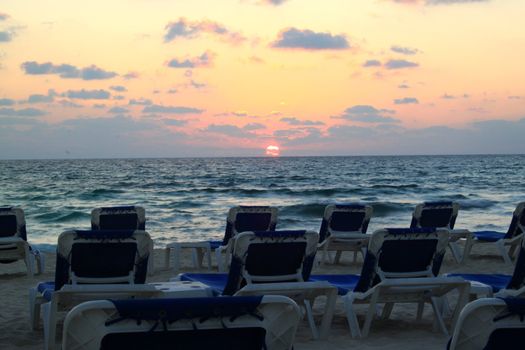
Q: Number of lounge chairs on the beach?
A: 12